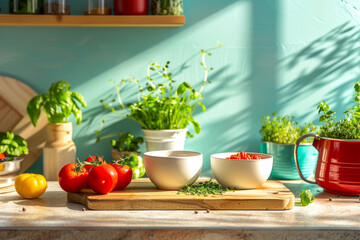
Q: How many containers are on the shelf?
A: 5